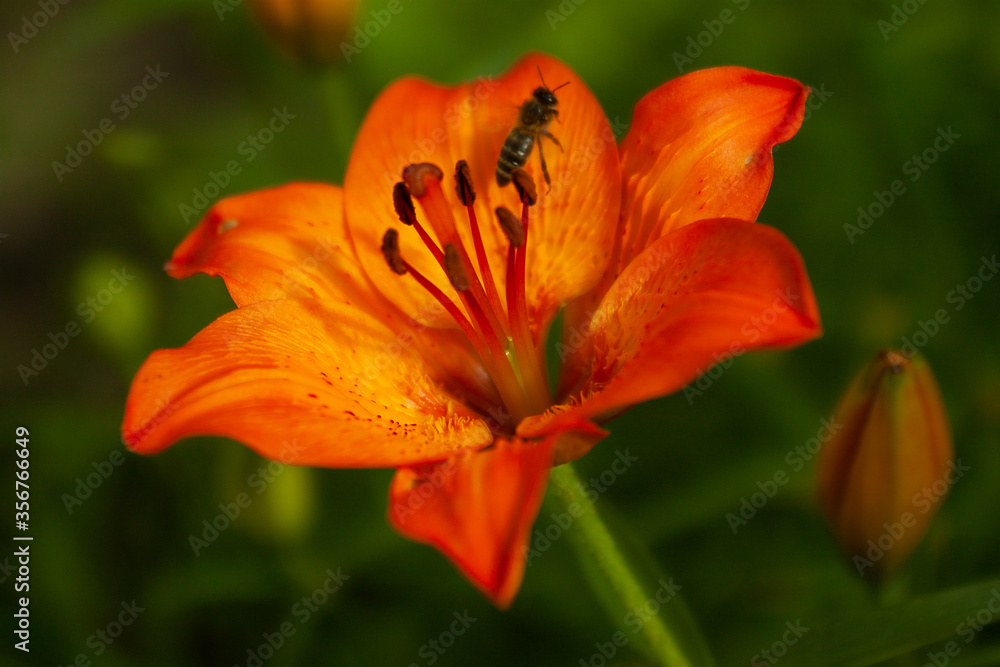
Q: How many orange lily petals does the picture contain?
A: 6